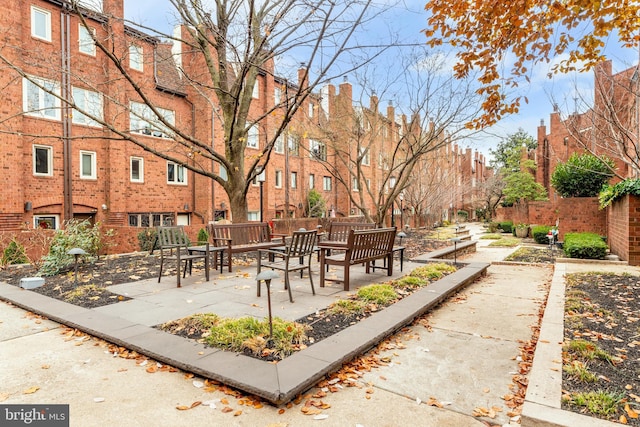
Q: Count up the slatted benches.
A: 3